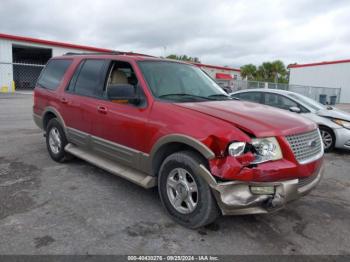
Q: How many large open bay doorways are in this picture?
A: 1